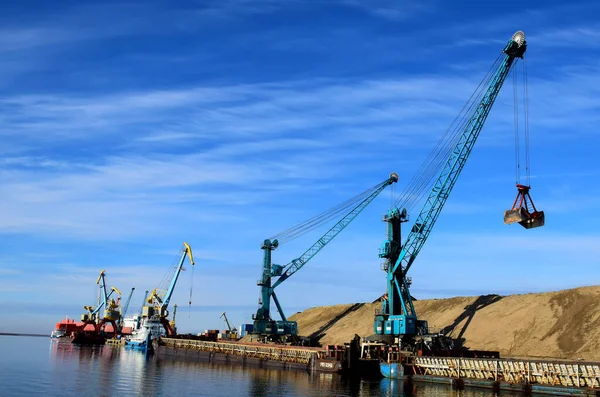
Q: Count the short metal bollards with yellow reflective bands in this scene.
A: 0